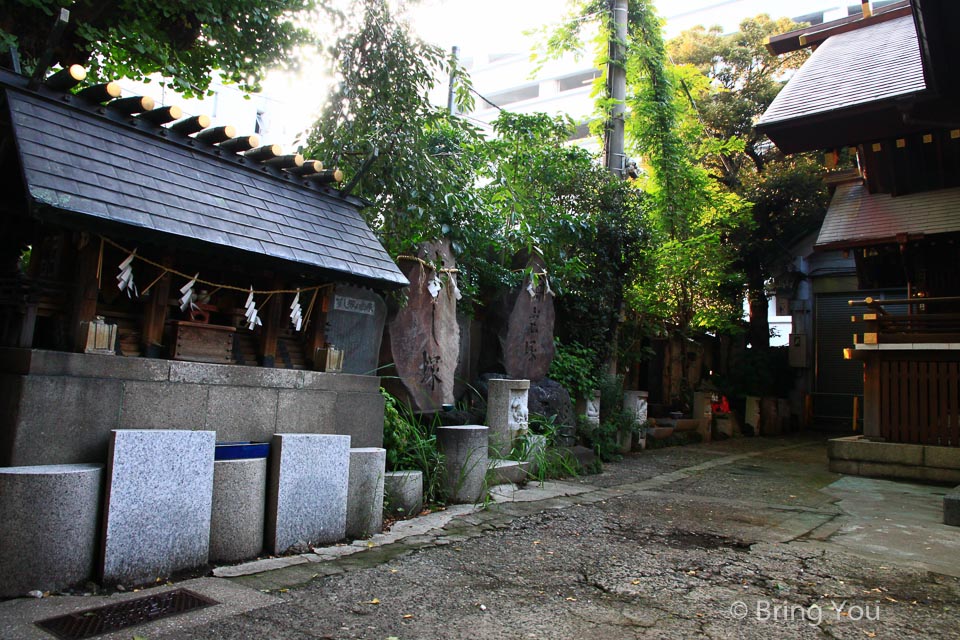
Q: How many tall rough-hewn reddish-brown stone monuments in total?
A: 2